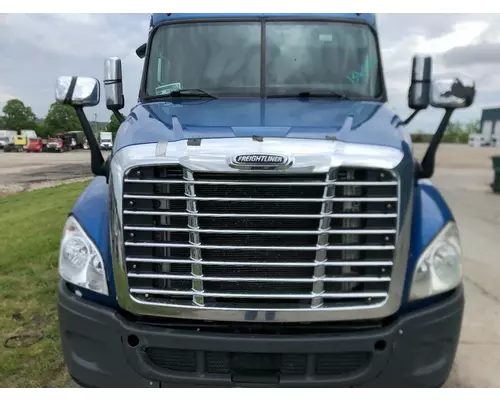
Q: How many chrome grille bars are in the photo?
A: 8